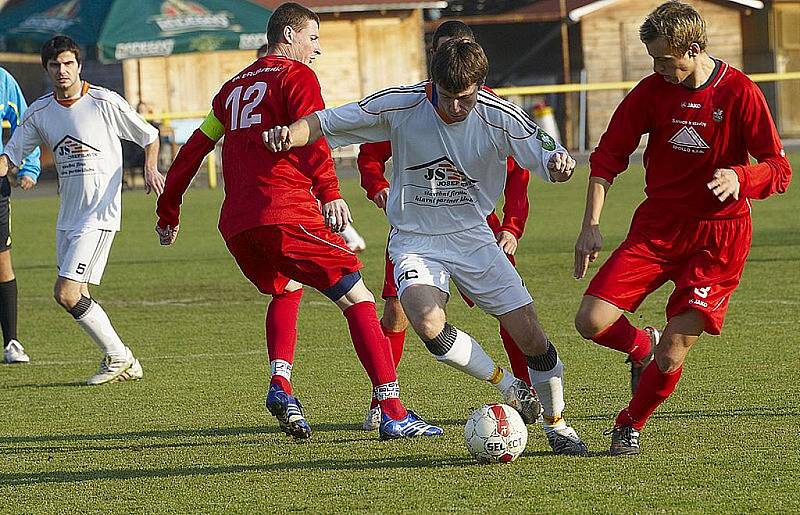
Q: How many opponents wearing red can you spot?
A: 3